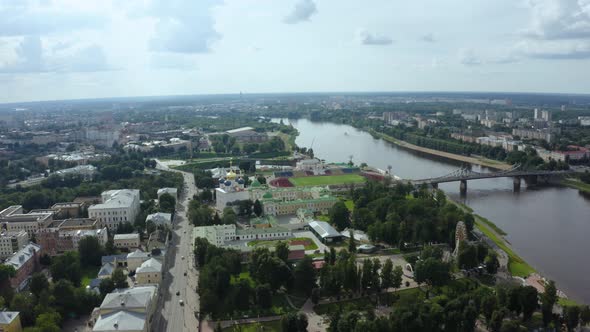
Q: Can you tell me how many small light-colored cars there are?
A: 2